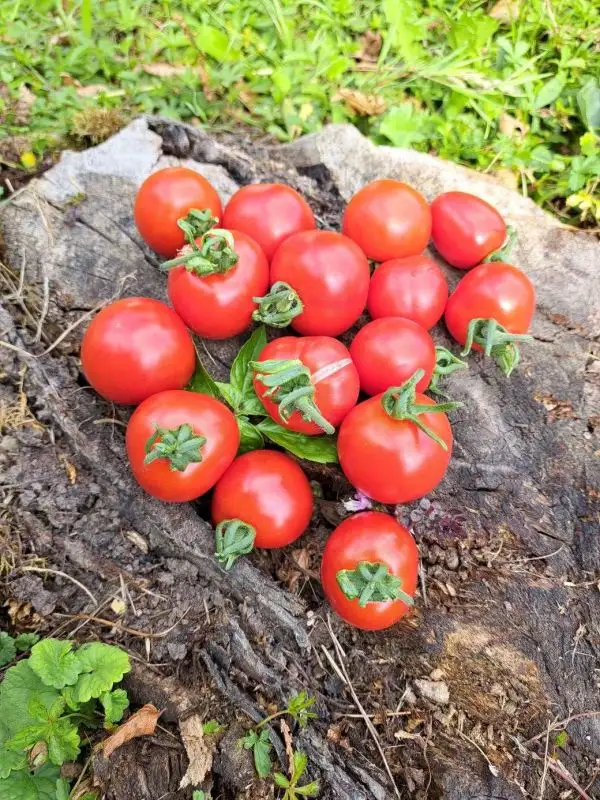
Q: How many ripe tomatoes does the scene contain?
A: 15